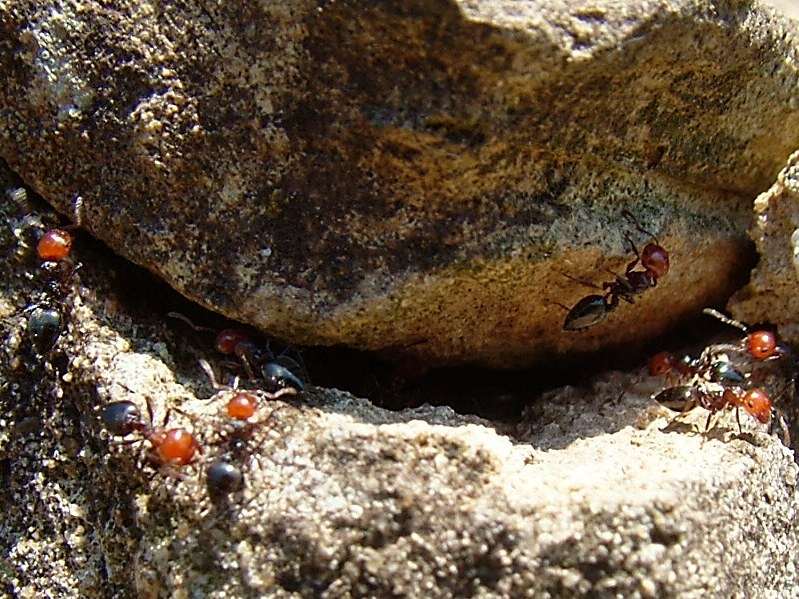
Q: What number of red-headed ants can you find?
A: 8